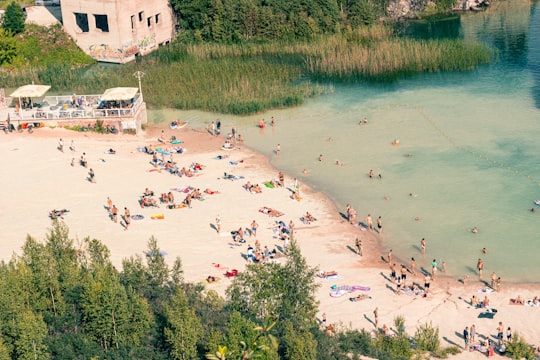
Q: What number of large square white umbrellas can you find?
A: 2